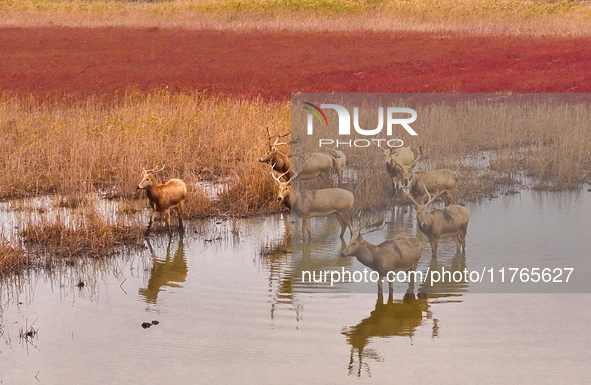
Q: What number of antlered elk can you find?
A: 7